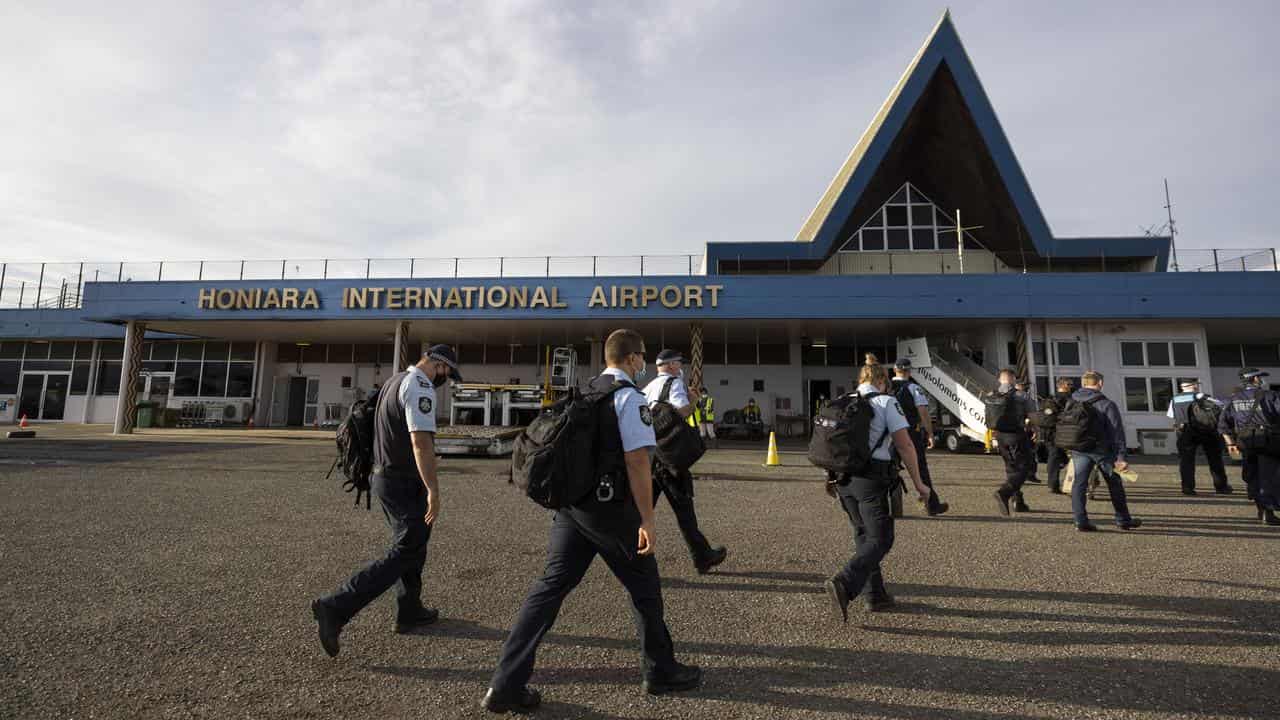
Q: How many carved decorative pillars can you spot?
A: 4